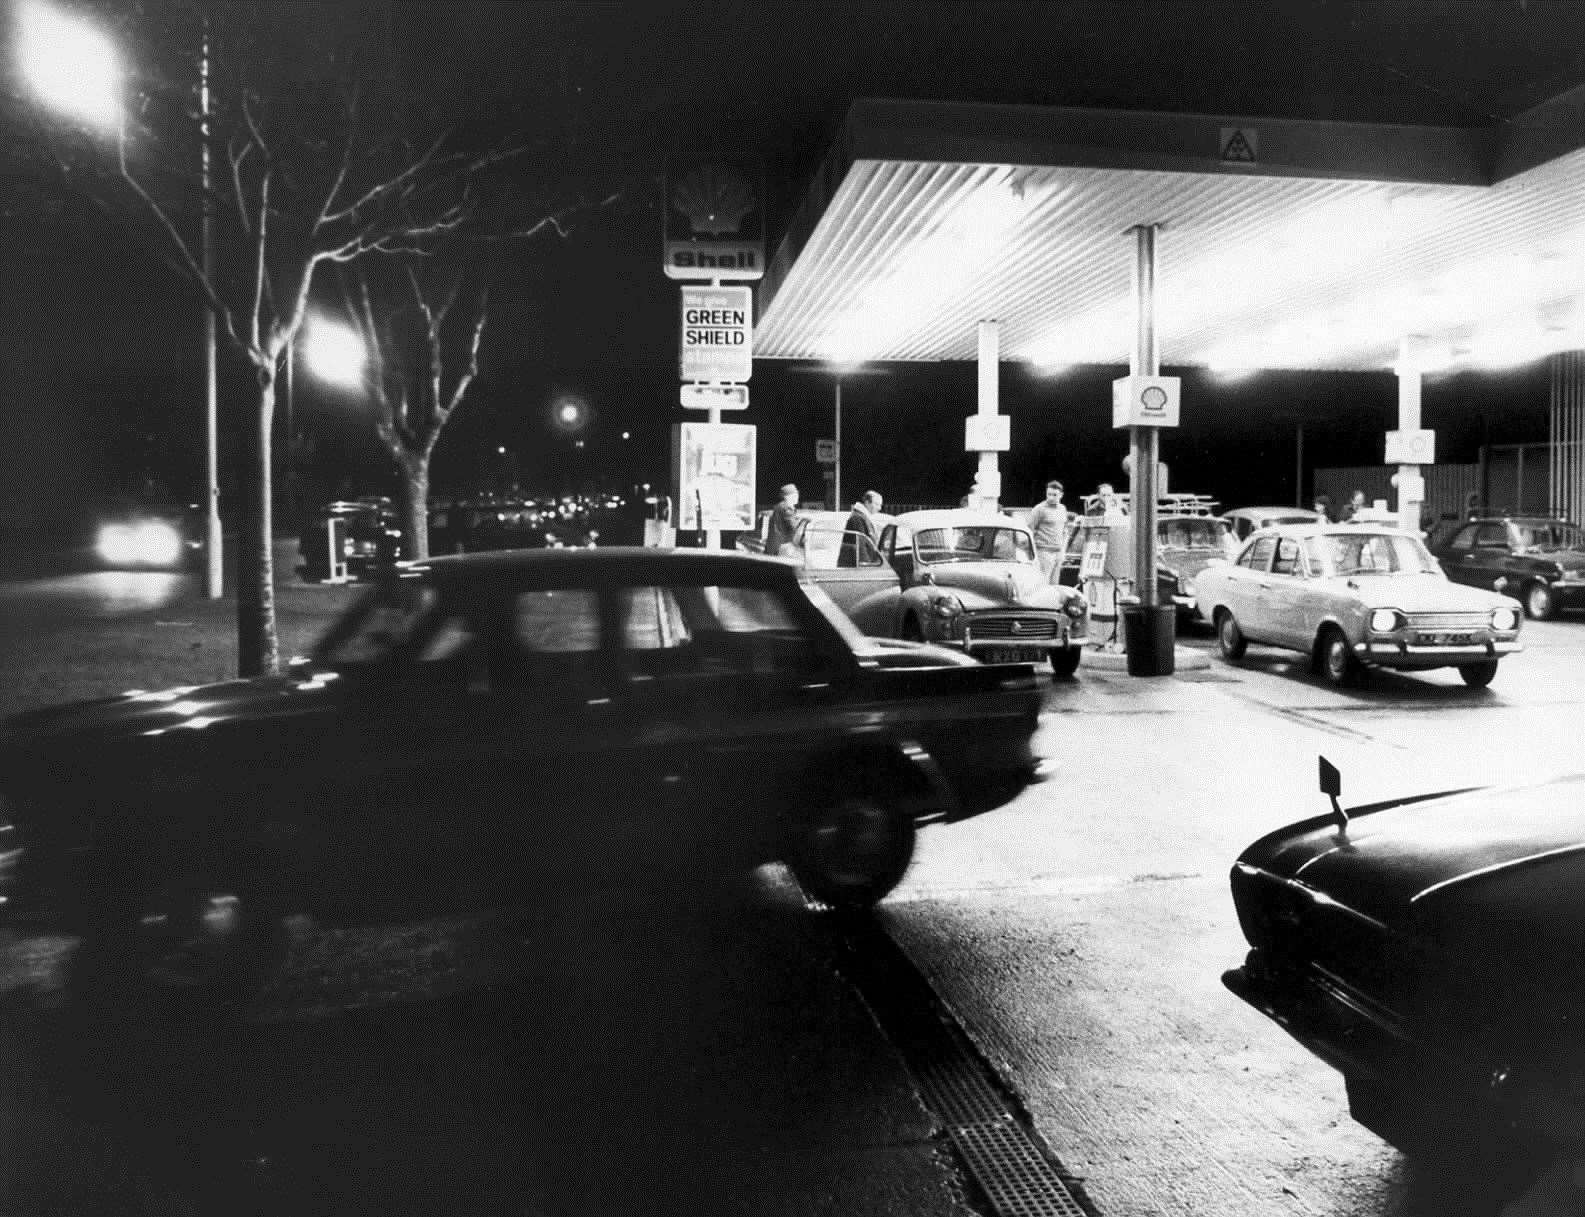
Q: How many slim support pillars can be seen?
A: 3